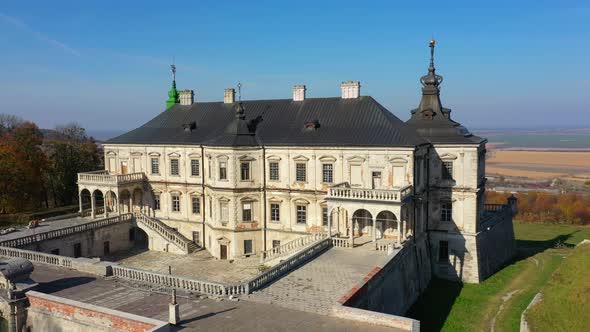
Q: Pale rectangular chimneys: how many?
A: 4